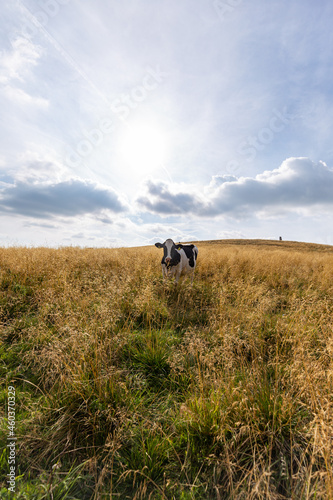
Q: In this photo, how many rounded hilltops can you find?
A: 1